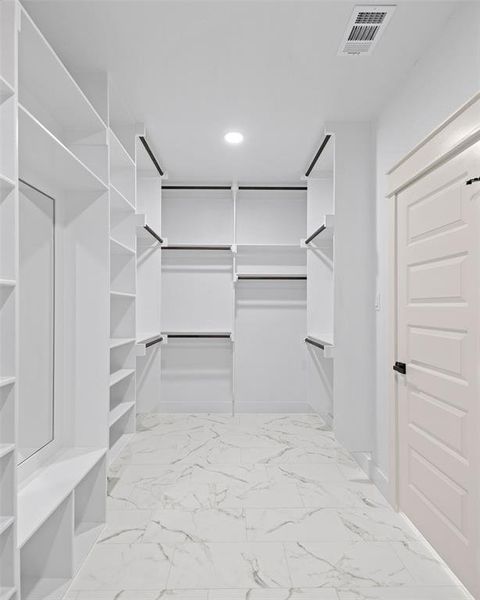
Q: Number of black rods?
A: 11